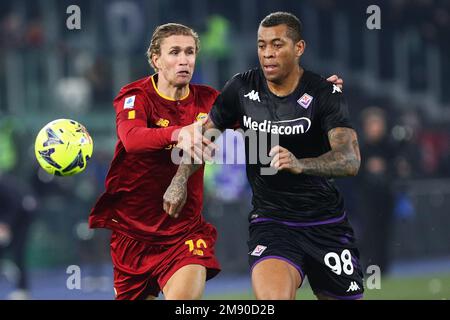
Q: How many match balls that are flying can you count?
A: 1